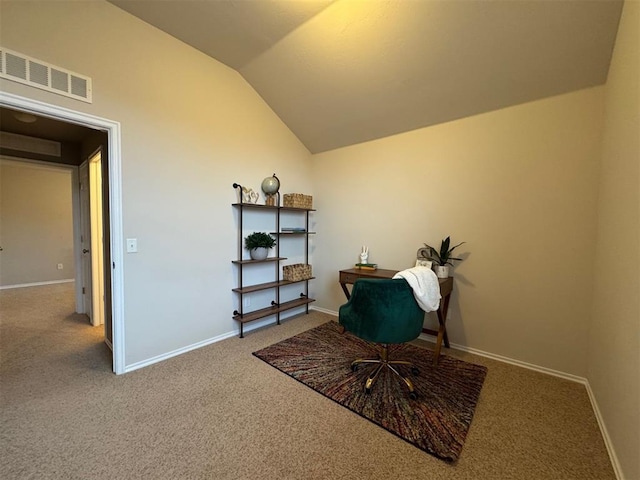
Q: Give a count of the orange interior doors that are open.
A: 0